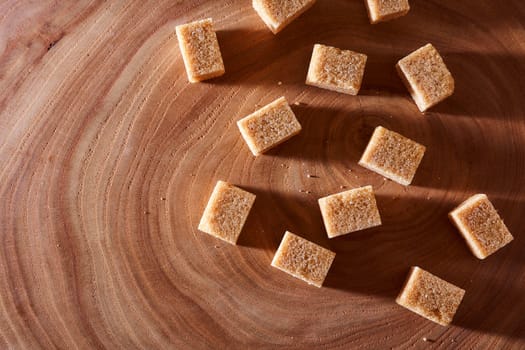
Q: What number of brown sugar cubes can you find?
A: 12